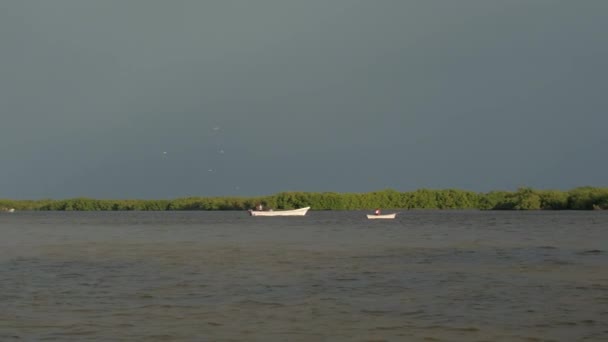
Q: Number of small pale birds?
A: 5